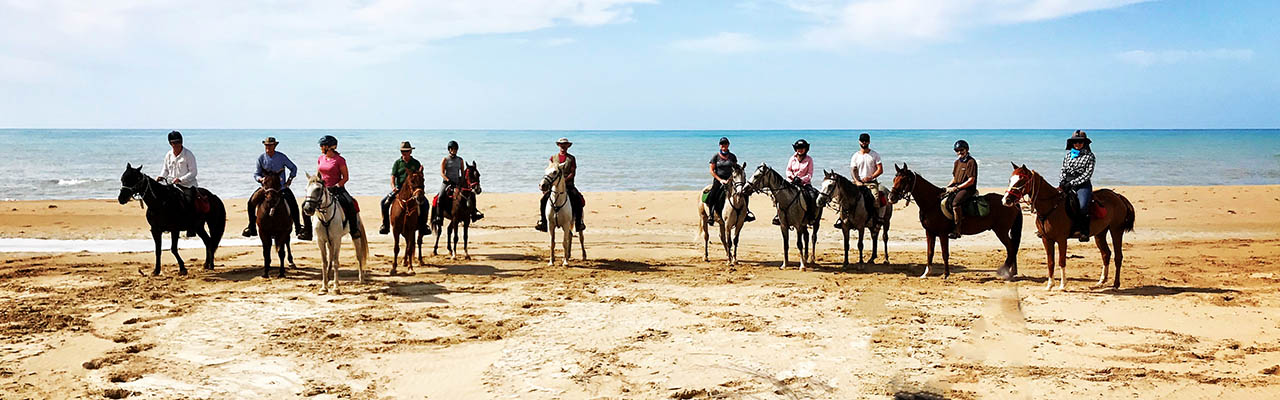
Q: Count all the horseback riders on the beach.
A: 11